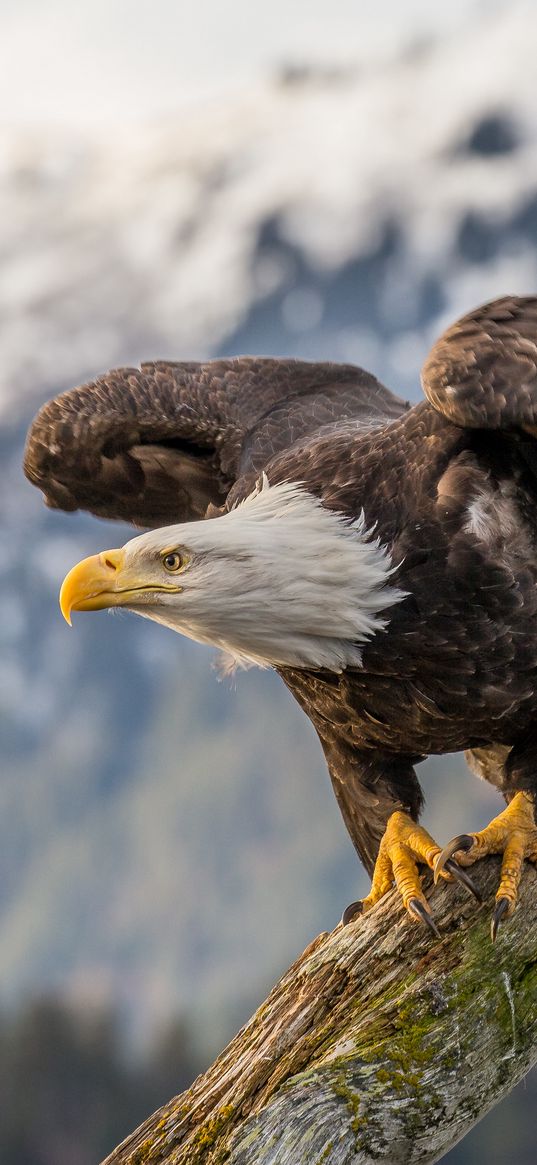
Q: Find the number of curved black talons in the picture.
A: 5